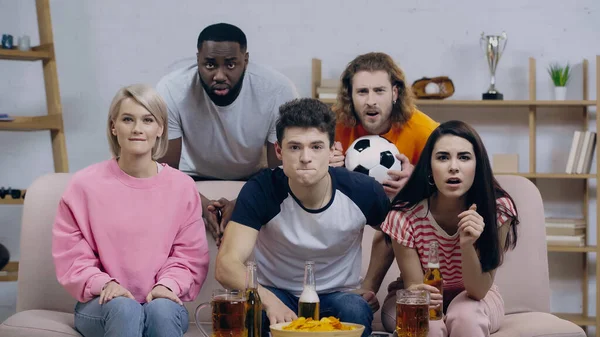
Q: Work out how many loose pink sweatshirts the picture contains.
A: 1